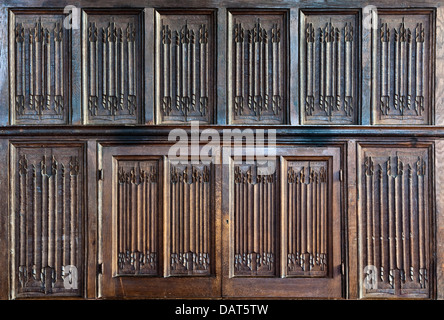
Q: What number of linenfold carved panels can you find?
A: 12